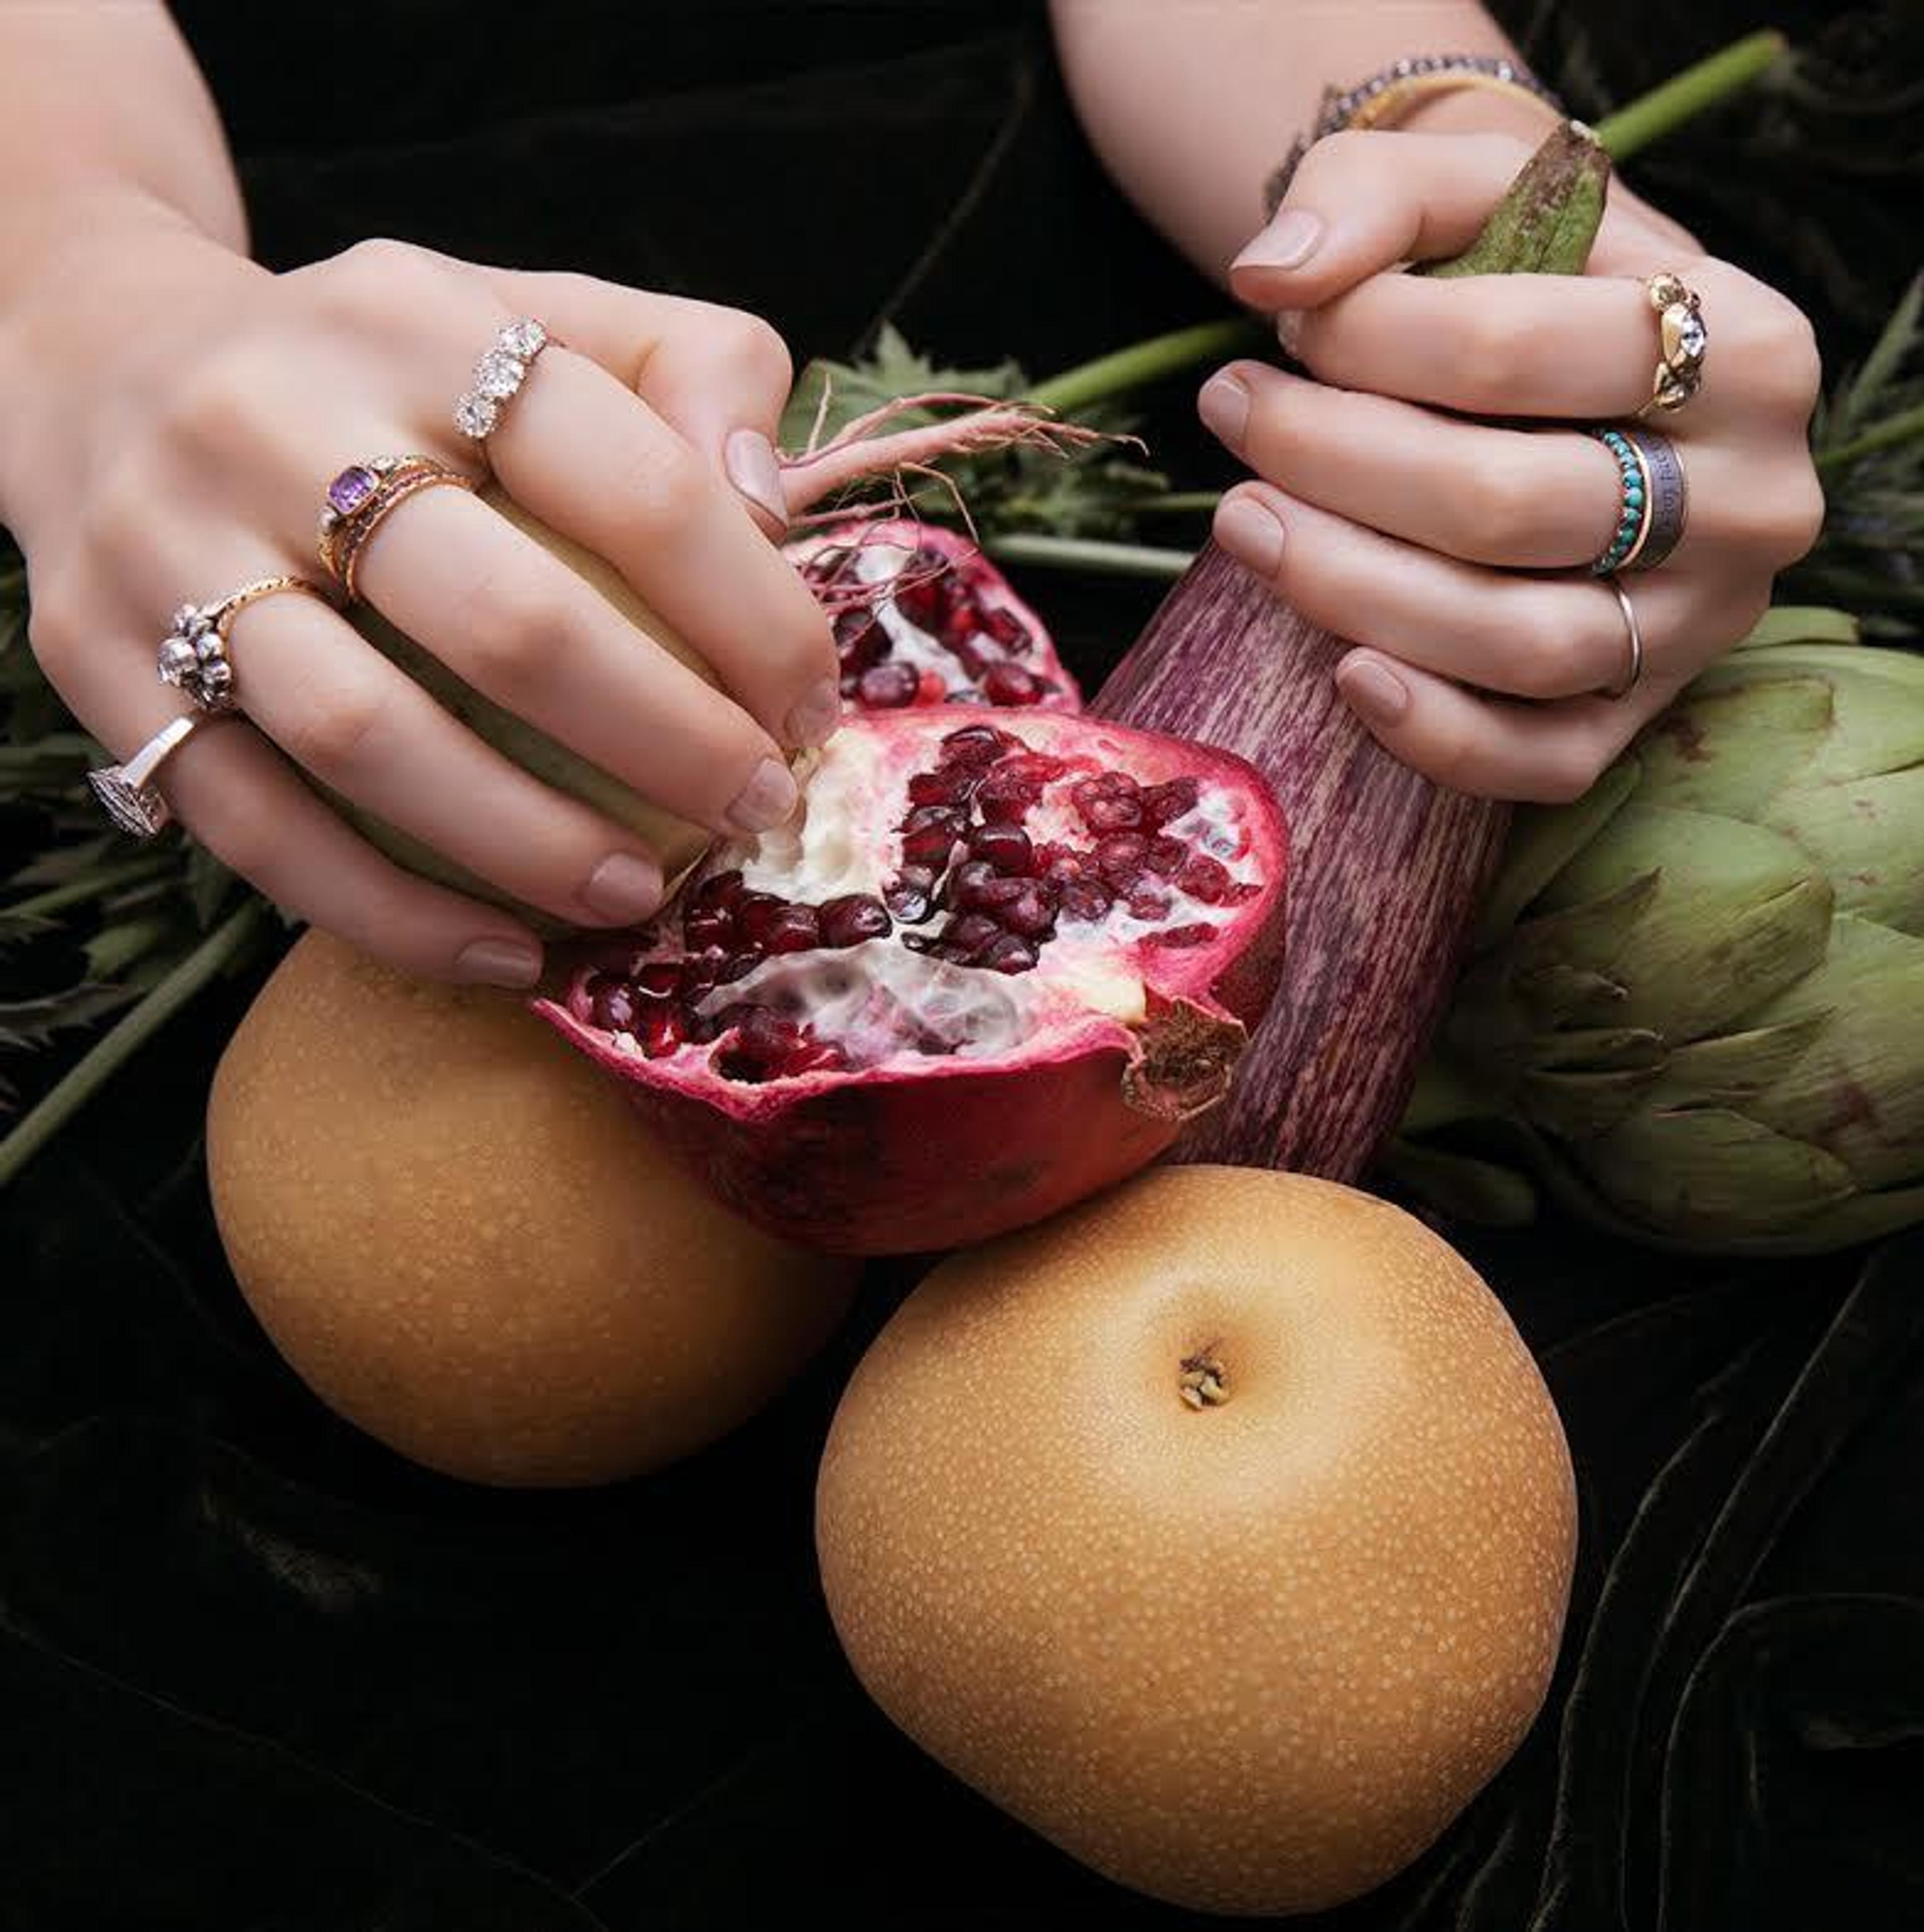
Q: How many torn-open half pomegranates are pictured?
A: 2